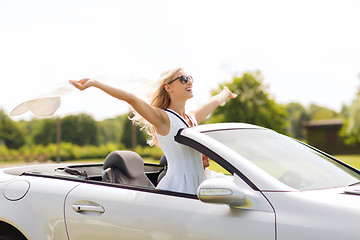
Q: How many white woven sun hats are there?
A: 1